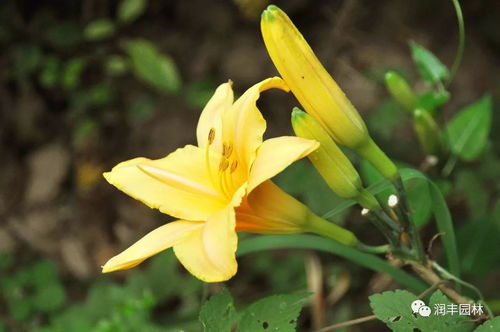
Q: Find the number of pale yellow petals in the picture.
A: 6